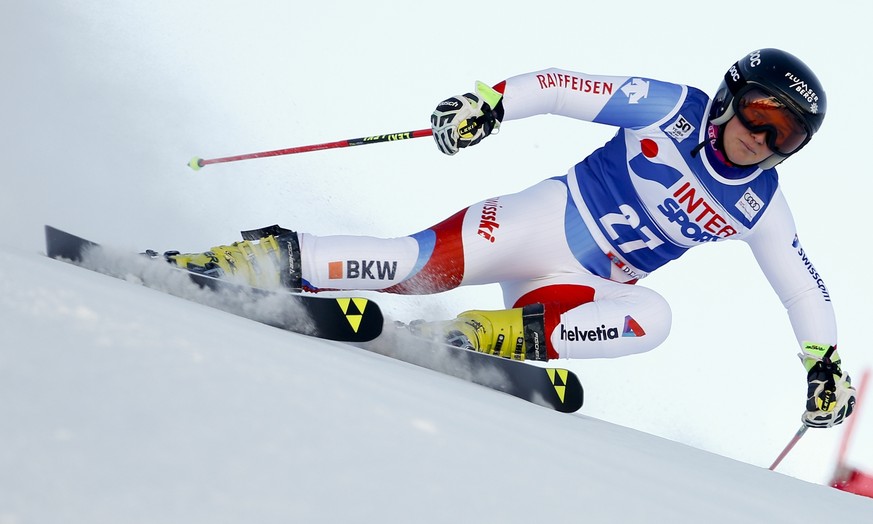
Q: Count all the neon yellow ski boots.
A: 2